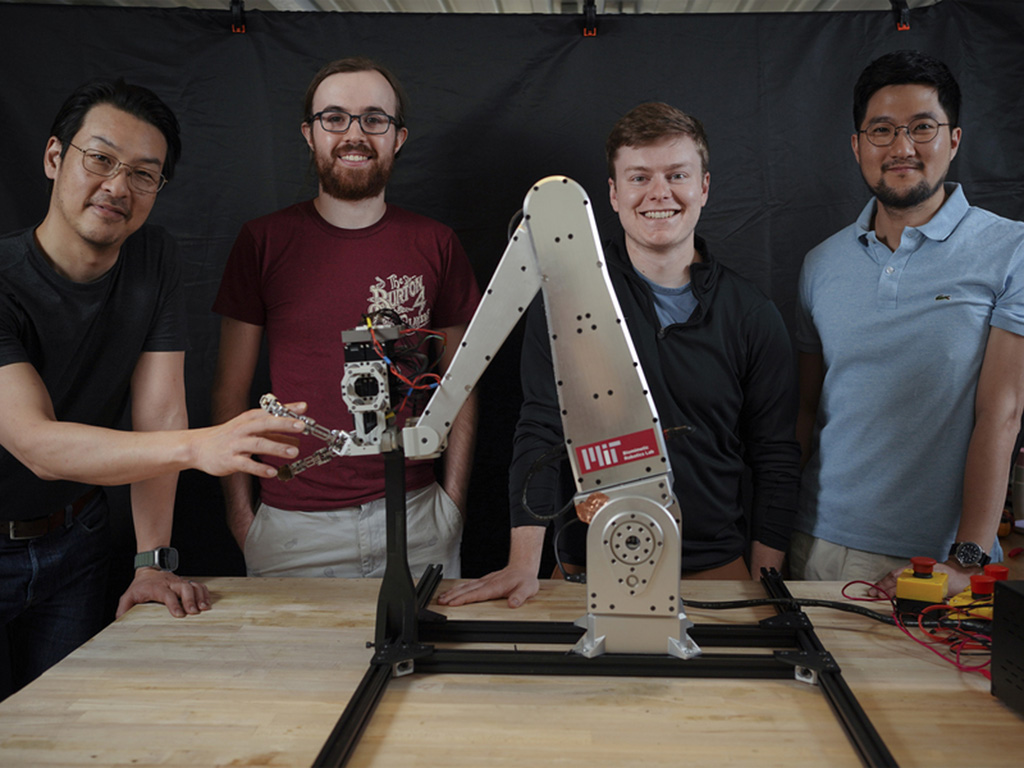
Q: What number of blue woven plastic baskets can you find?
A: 0